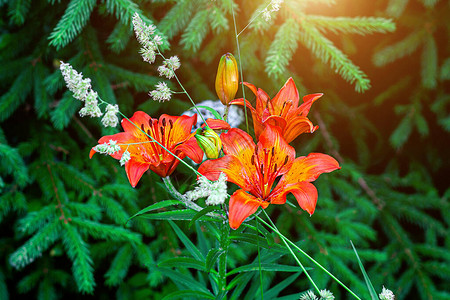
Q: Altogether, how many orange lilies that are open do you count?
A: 3